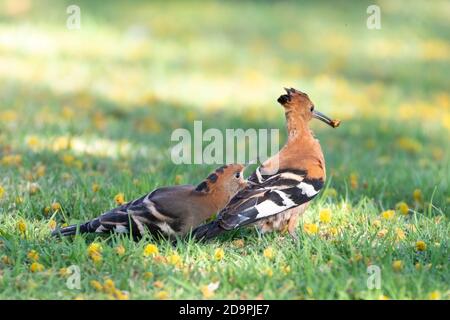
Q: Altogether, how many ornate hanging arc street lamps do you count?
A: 0